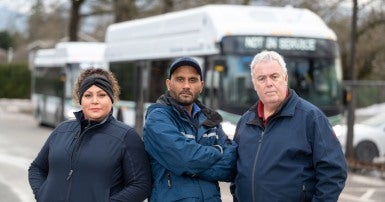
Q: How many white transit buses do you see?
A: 2